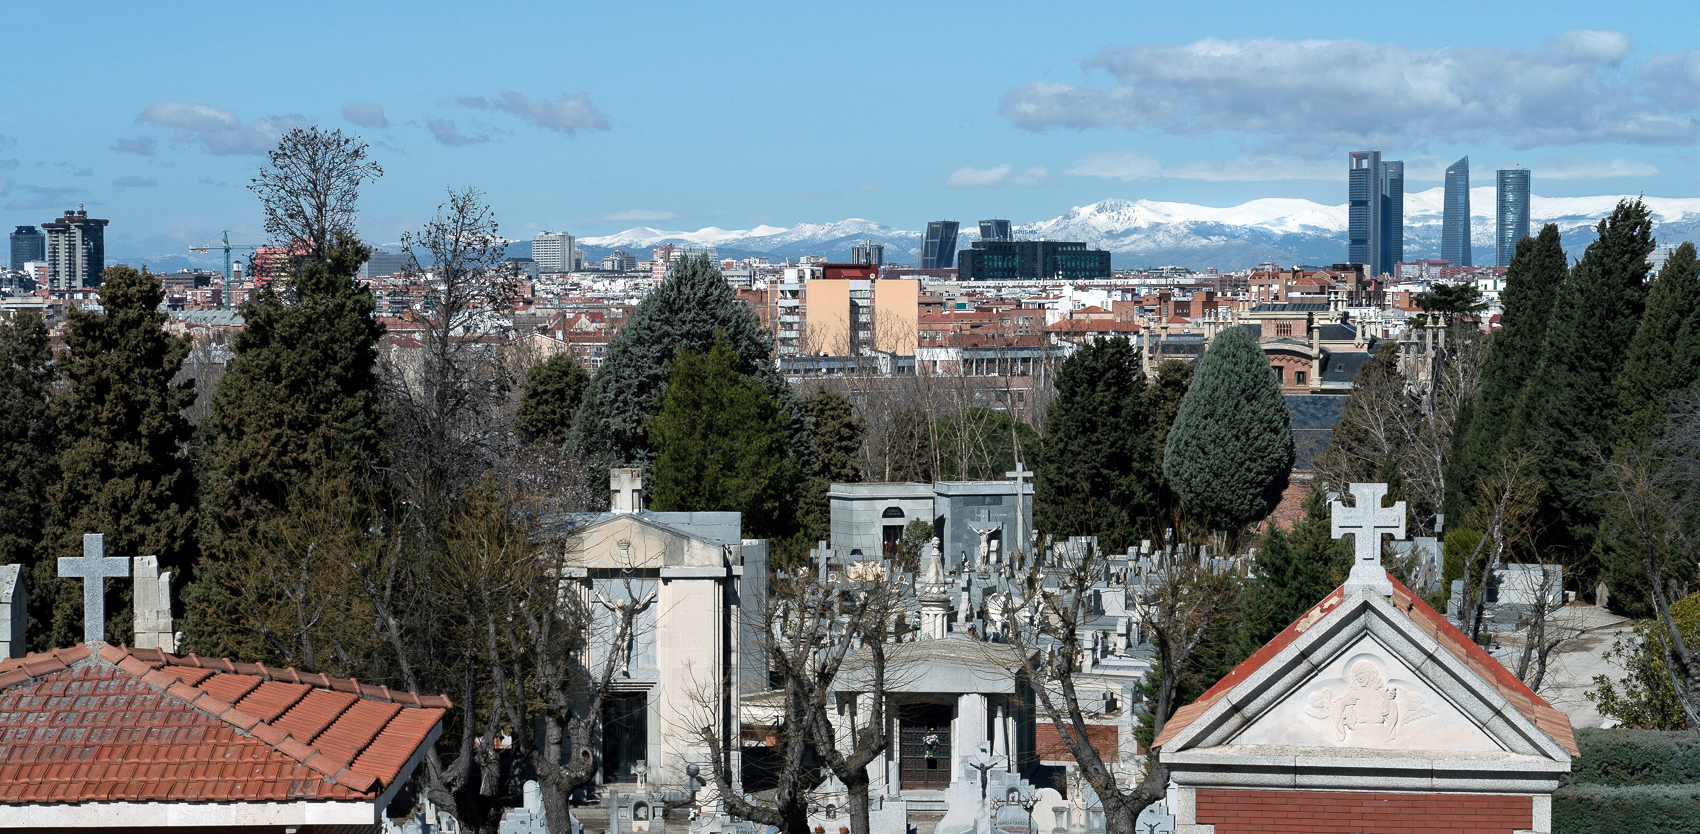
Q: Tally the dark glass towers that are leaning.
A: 2